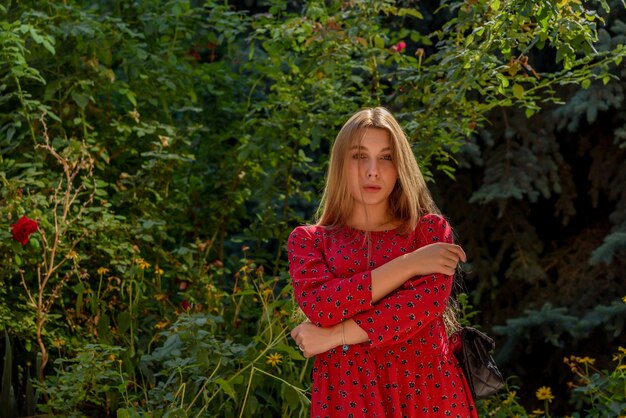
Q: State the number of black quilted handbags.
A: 1